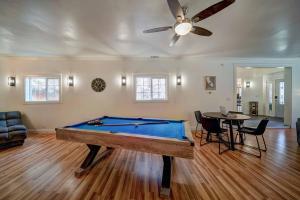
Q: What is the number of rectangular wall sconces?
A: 5